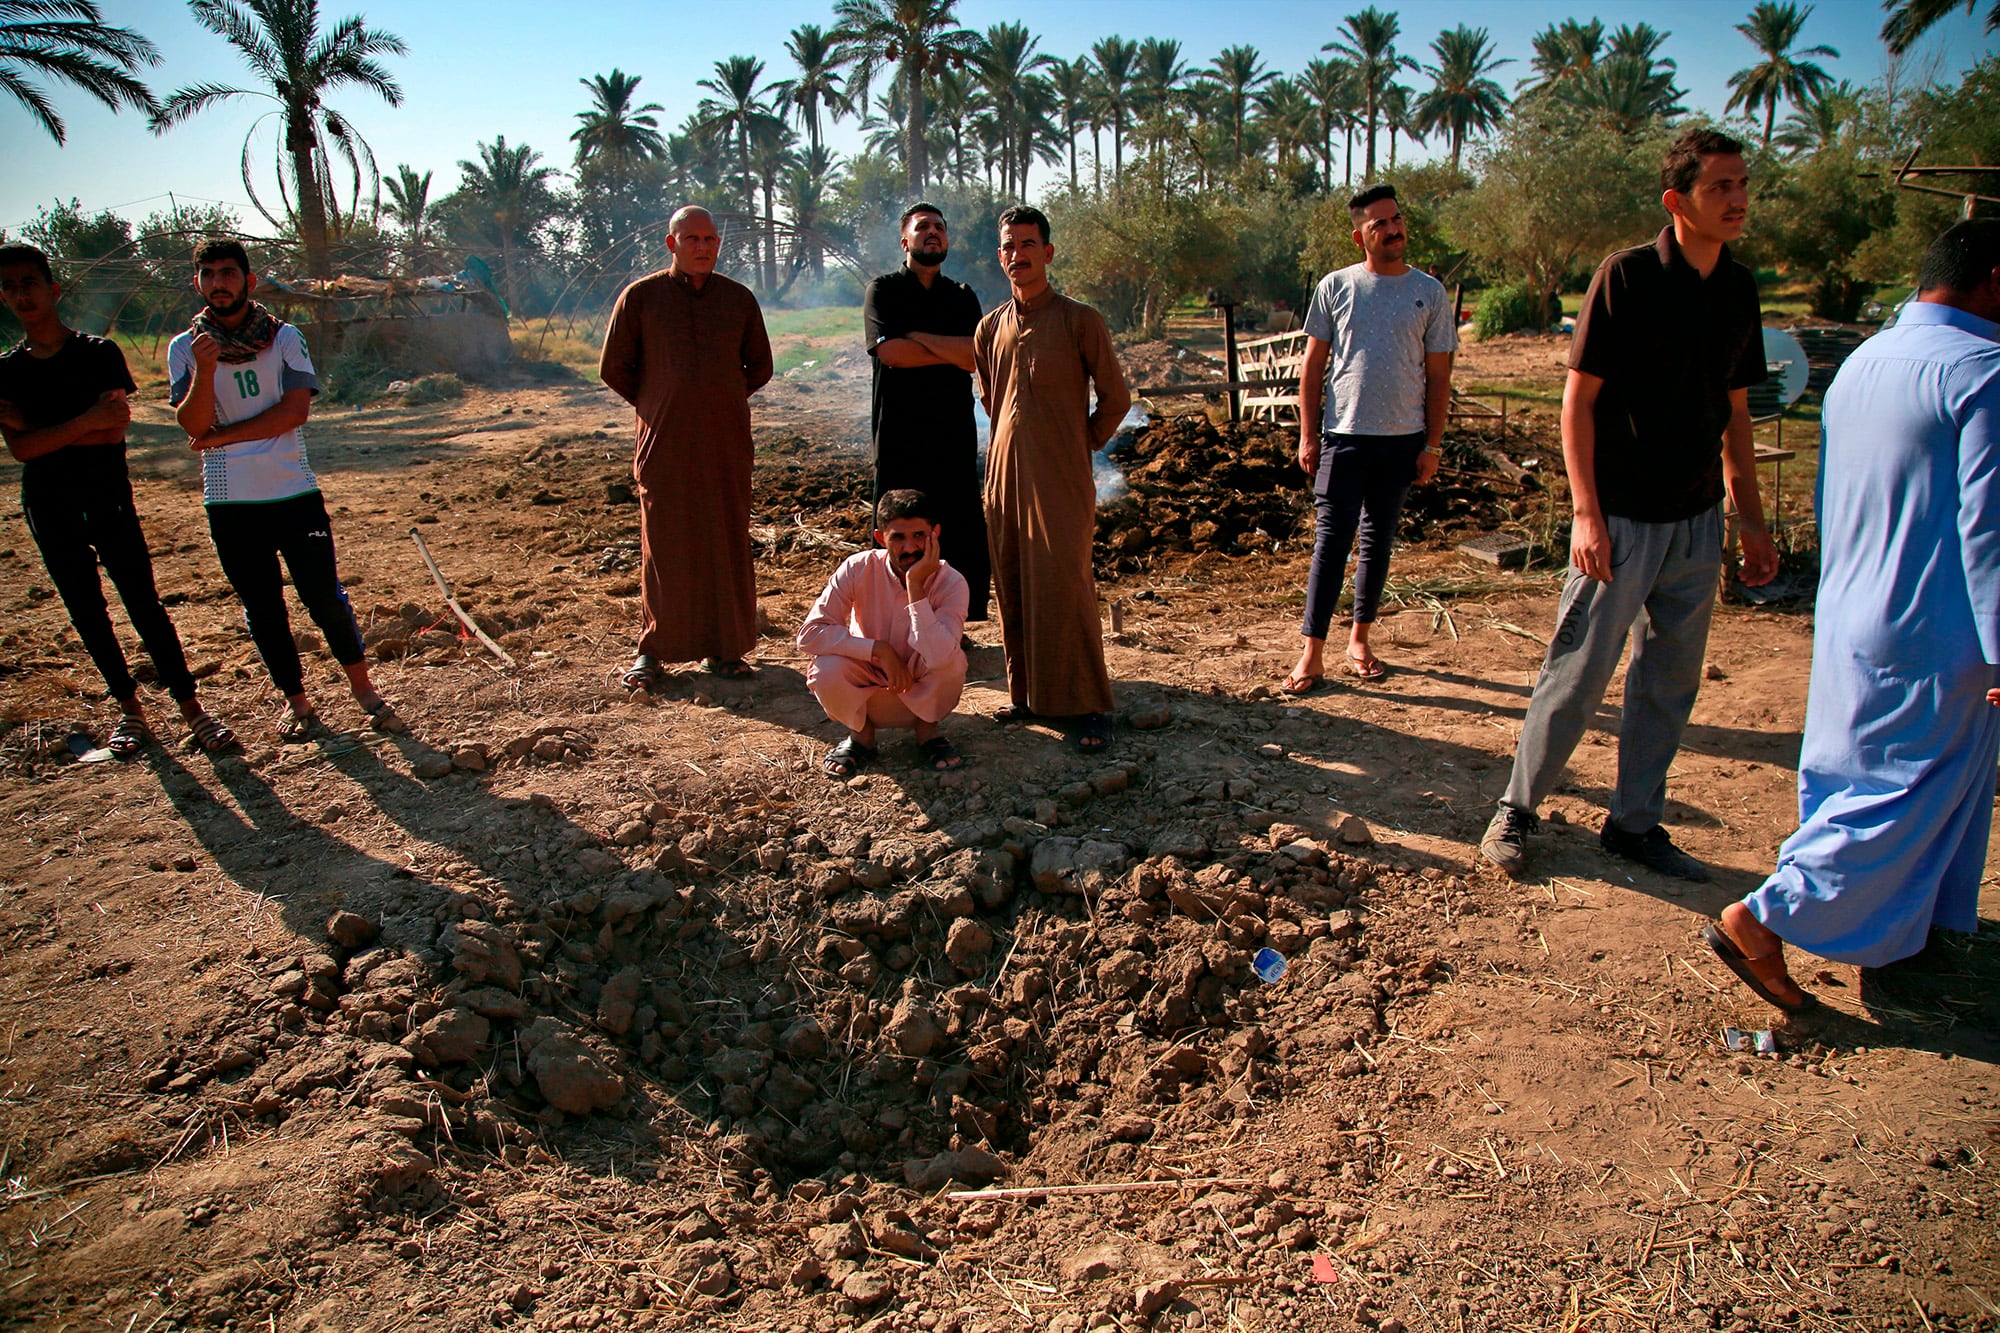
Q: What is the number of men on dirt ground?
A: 9